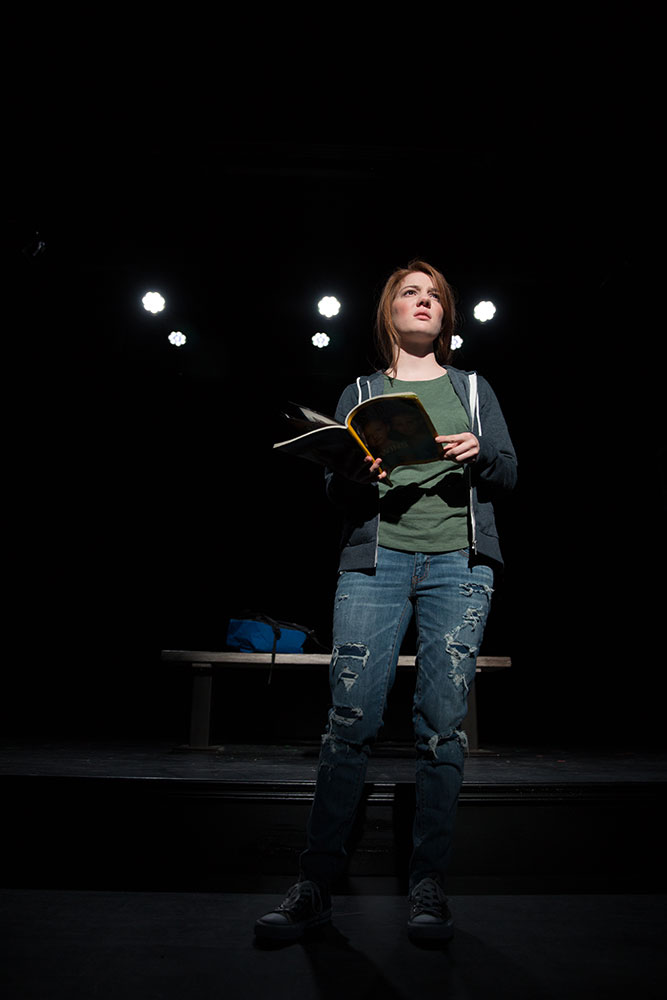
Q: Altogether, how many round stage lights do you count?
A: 6